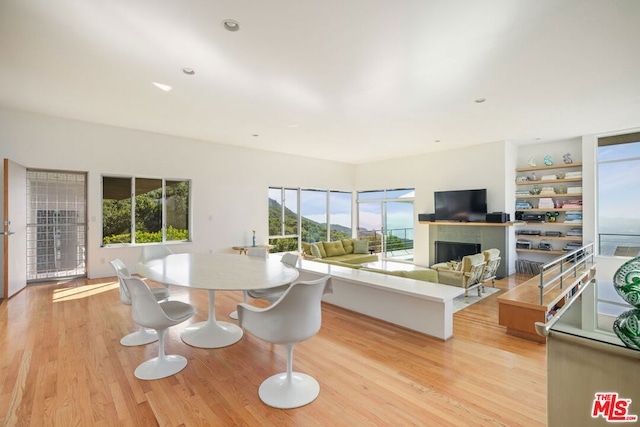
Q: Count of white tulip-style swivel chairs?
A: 6